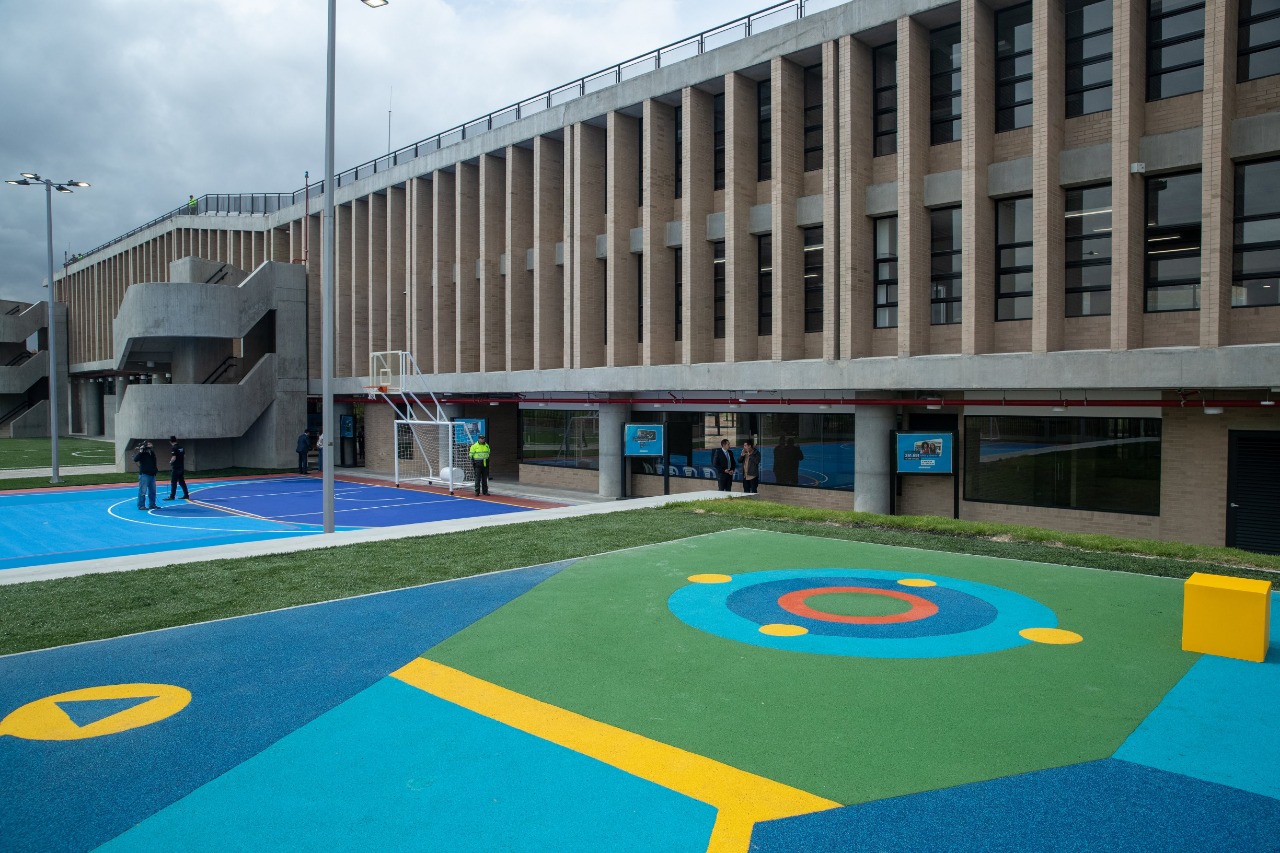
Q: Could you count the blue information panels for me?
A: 4